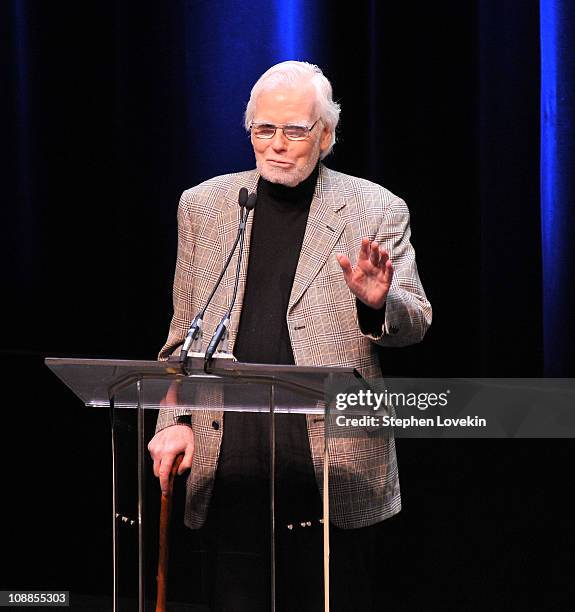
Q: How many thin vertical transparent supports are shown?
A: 4